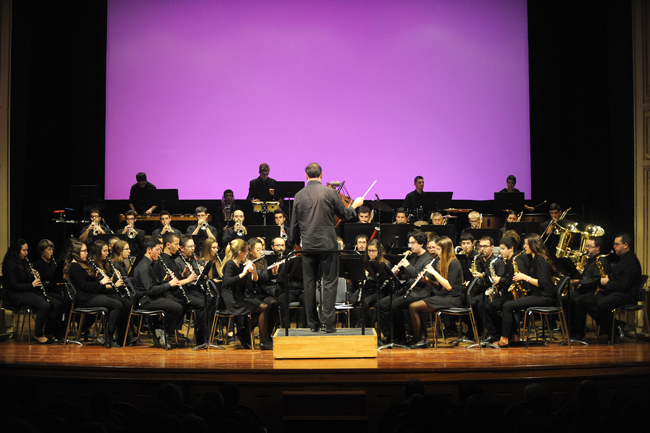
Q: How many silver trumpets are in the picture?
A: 6